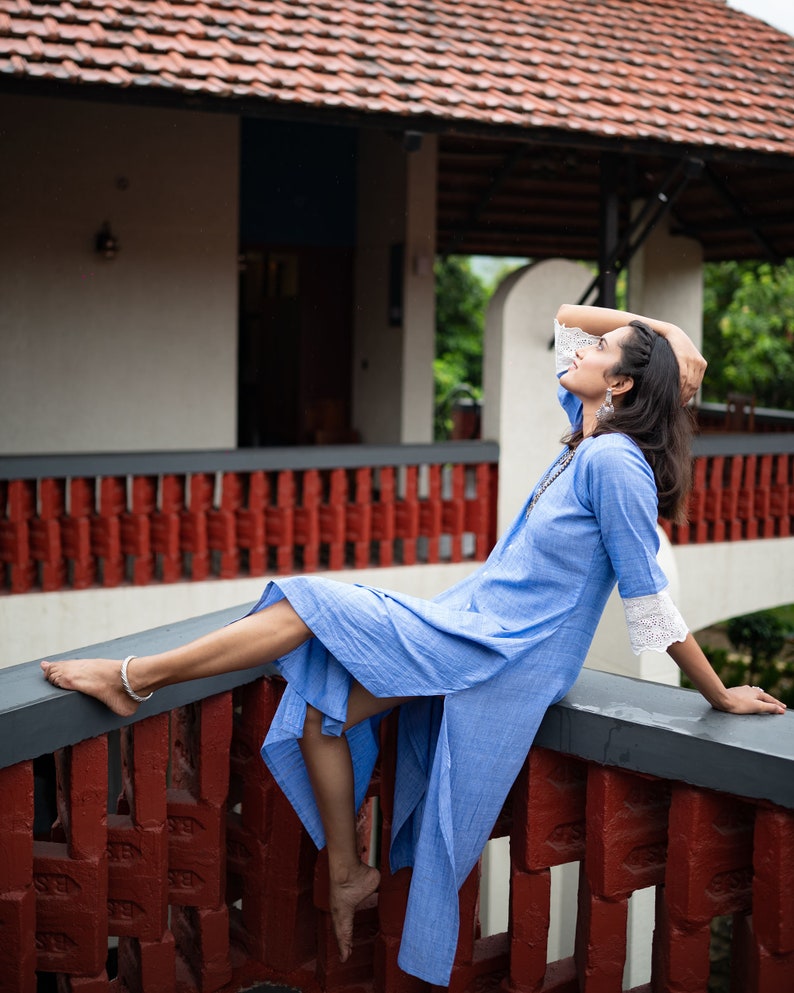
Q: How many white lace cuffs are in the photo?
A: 2